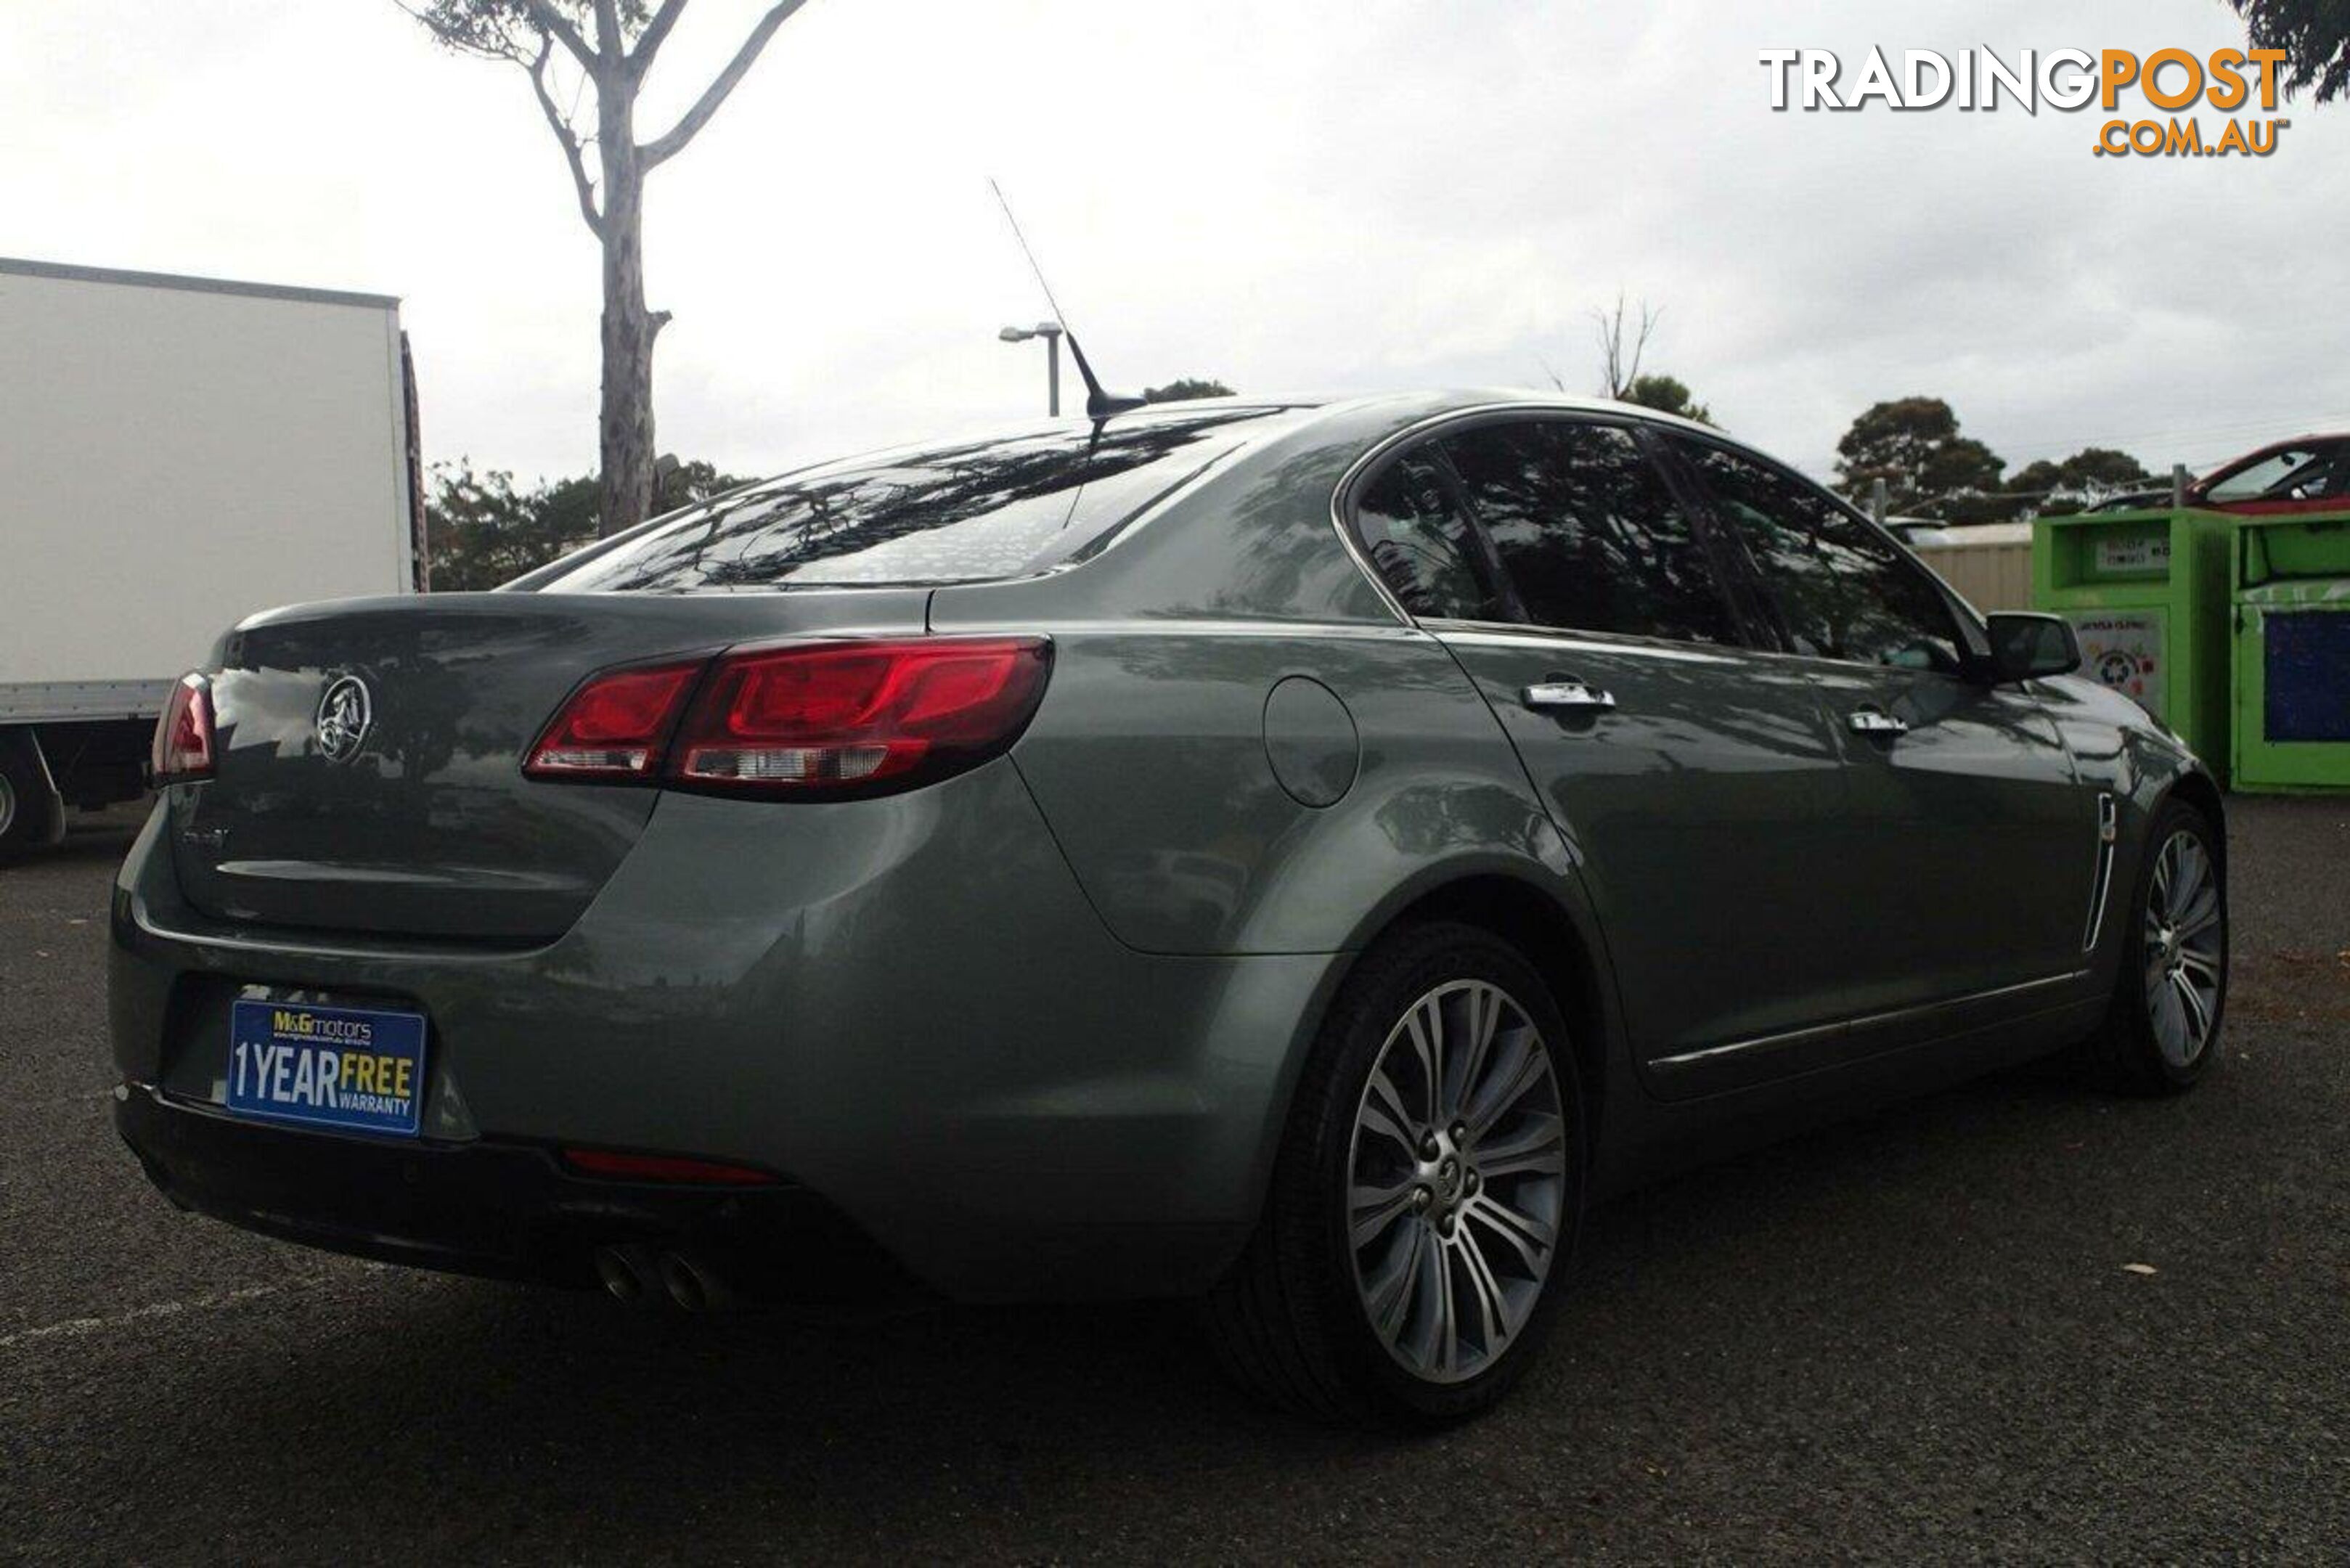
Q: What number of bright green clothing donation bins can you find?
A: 2